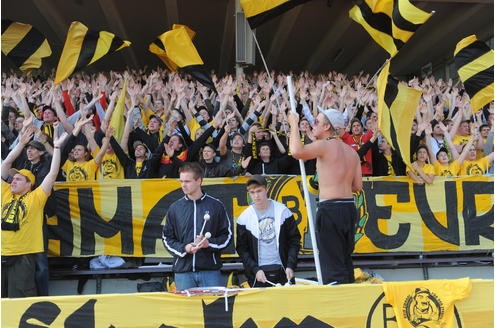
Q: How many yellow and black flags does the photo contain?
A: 7